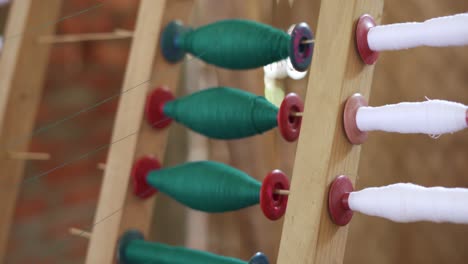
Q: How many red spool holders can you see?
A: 7